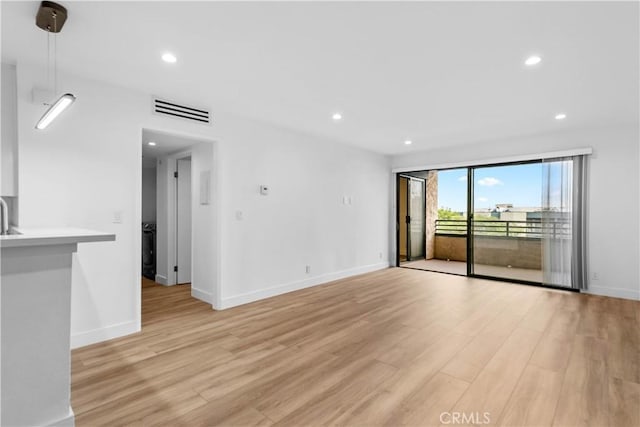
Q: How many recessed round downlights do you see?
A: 6